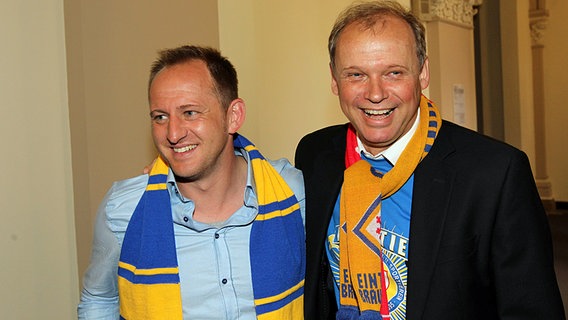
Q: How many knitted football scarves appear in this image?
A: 2